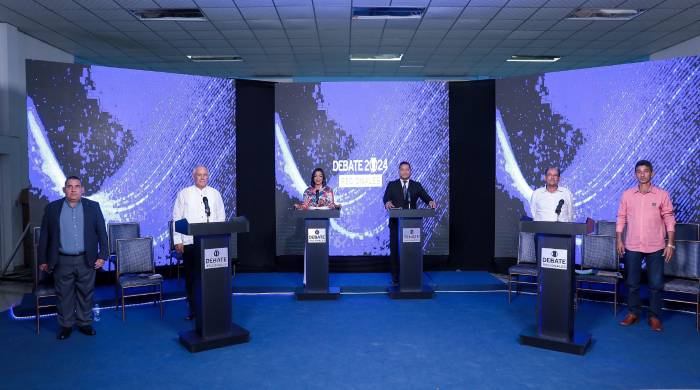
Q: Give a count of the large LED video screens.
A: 3